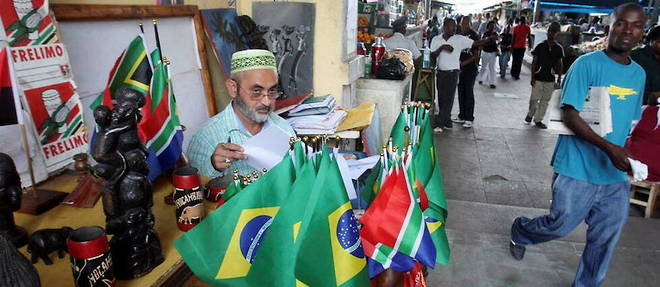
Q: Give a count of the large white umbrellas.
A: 0